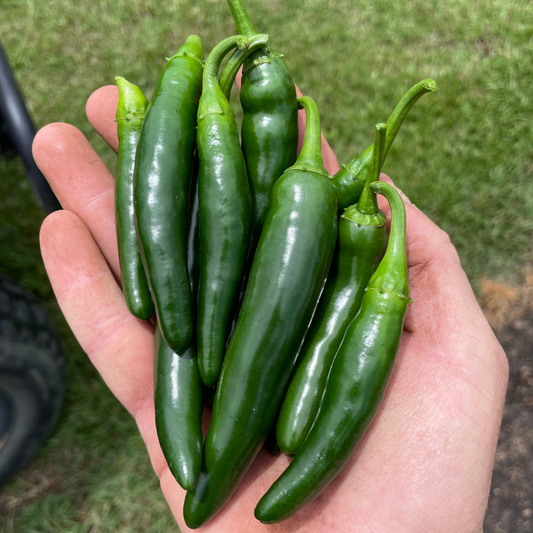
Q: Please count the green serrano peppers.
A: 9